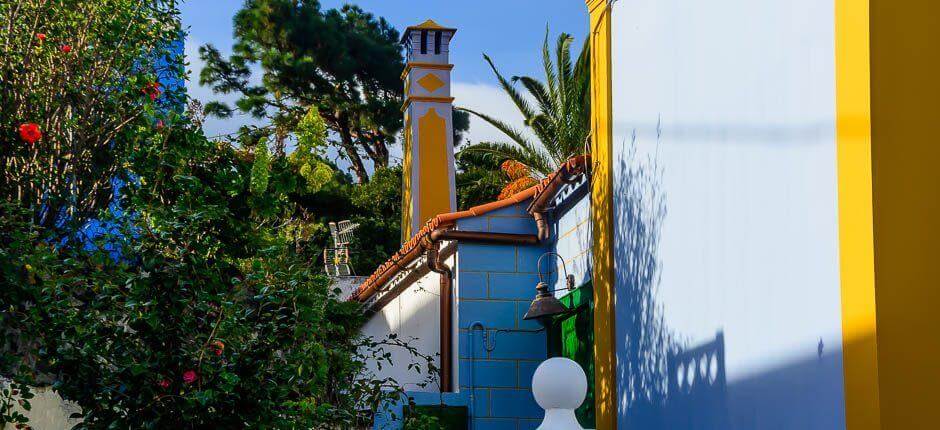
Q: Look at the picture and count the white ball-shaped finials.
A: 1